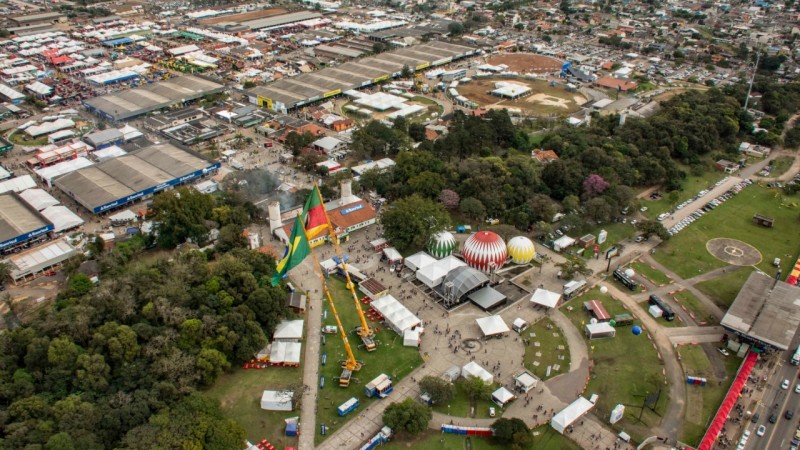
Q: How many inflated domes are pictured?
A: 3